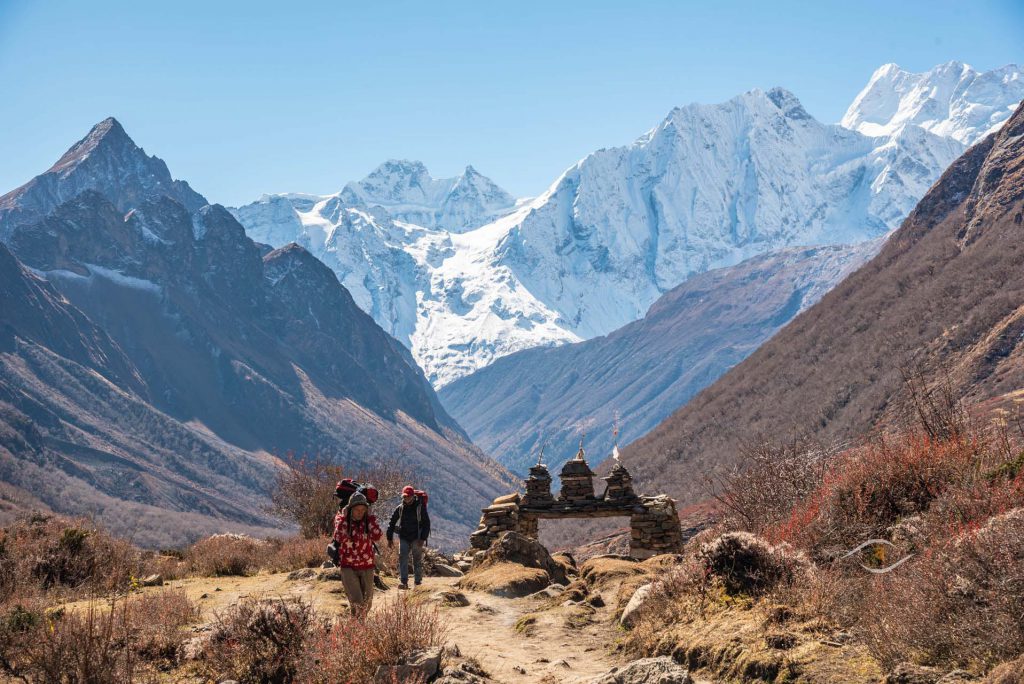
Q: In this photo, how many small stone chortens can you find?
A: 3